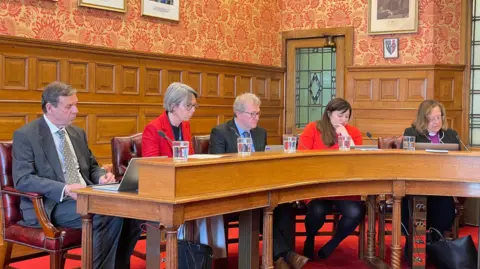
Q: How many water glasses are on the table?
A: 5